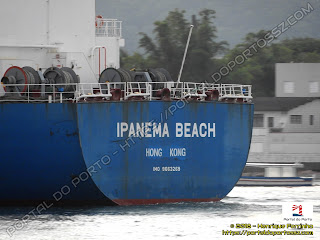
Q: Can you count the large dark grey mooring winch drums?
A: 4